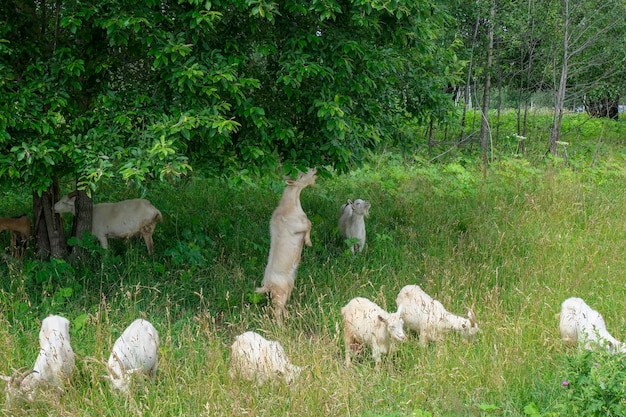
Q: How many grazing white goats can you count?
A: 6